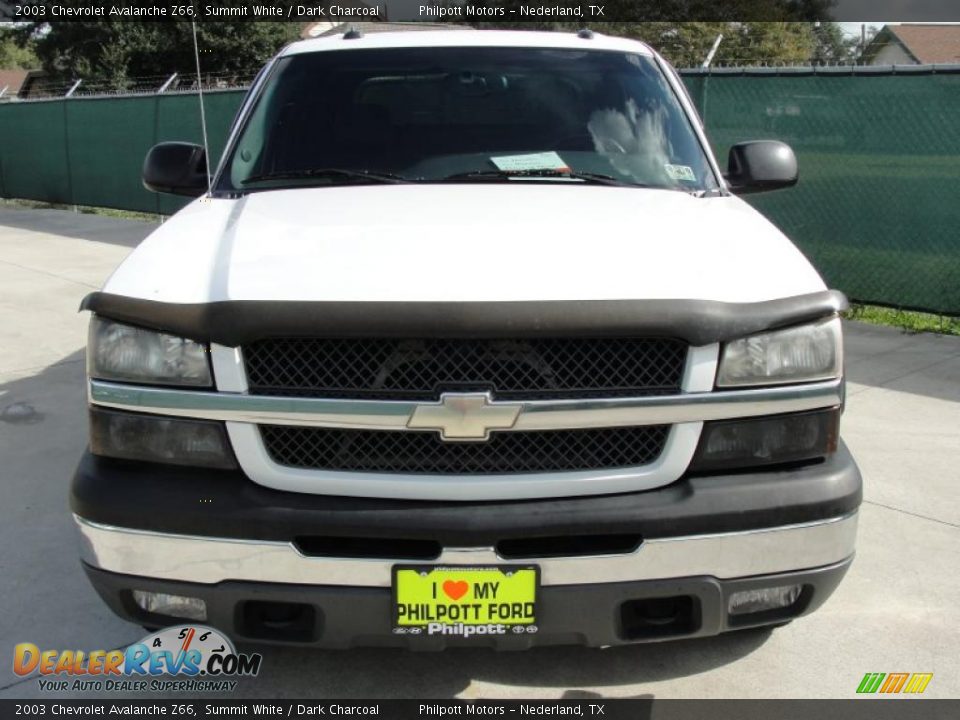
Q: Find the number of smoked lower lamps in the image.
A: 2